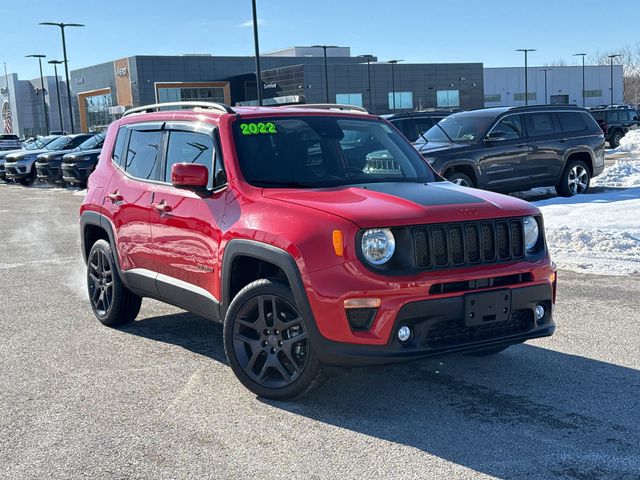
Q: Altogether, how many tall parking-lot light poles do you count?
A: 11